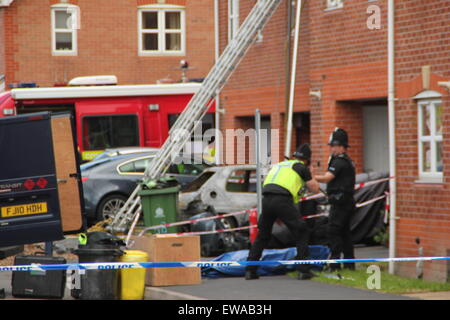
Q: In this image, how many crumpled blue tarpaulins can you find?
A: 1